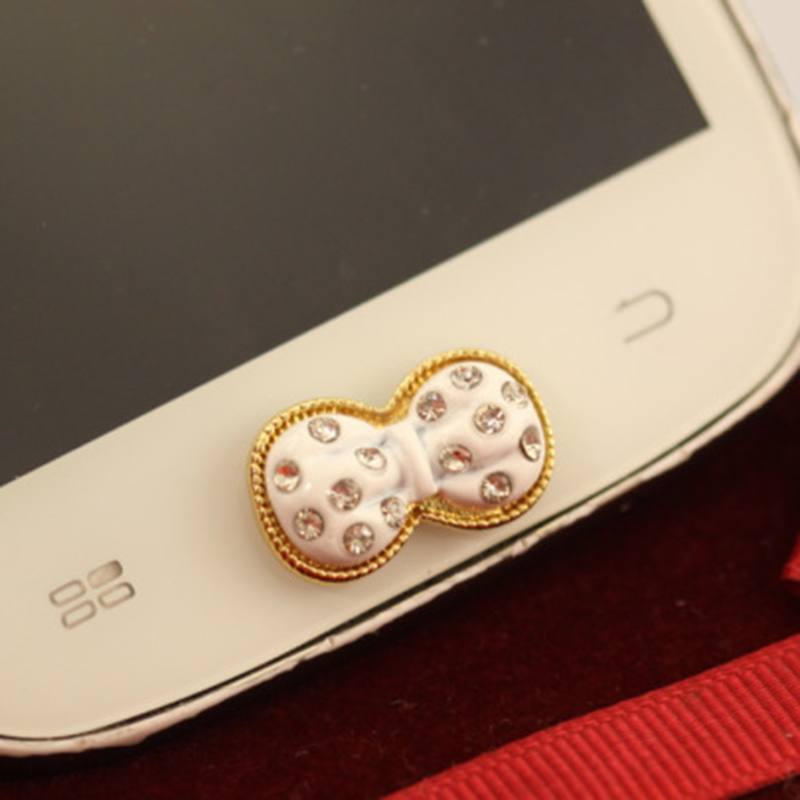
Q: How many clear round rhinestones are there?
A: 14